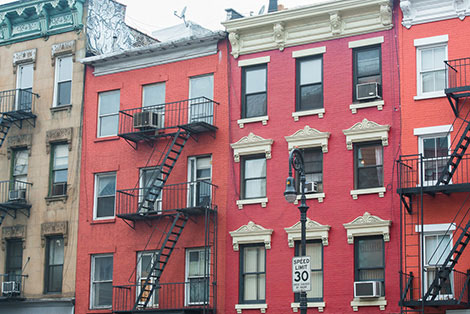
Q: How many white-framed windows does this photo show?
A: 14